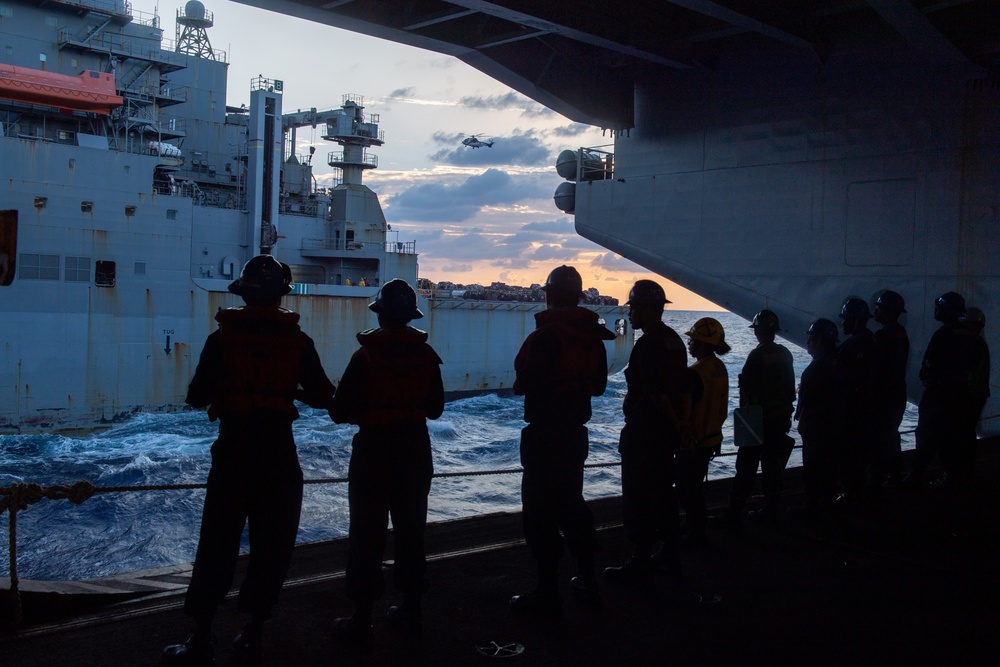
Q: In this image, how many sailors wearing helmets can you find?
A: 11